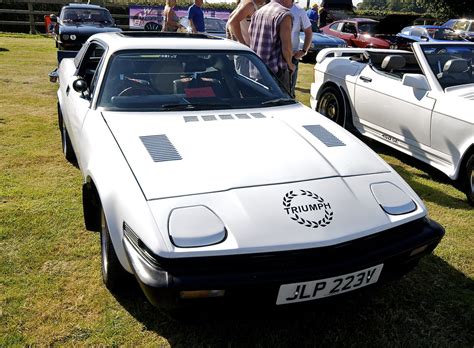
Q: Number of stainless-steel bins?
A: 0